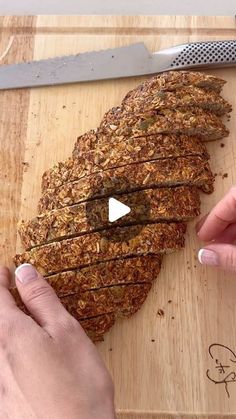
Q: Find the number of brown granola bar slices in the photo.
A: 10